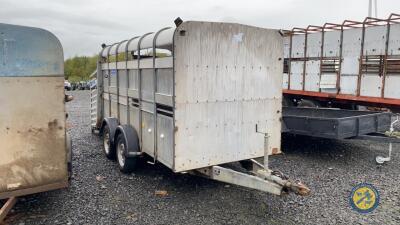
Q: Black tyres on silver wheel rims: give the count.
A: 2